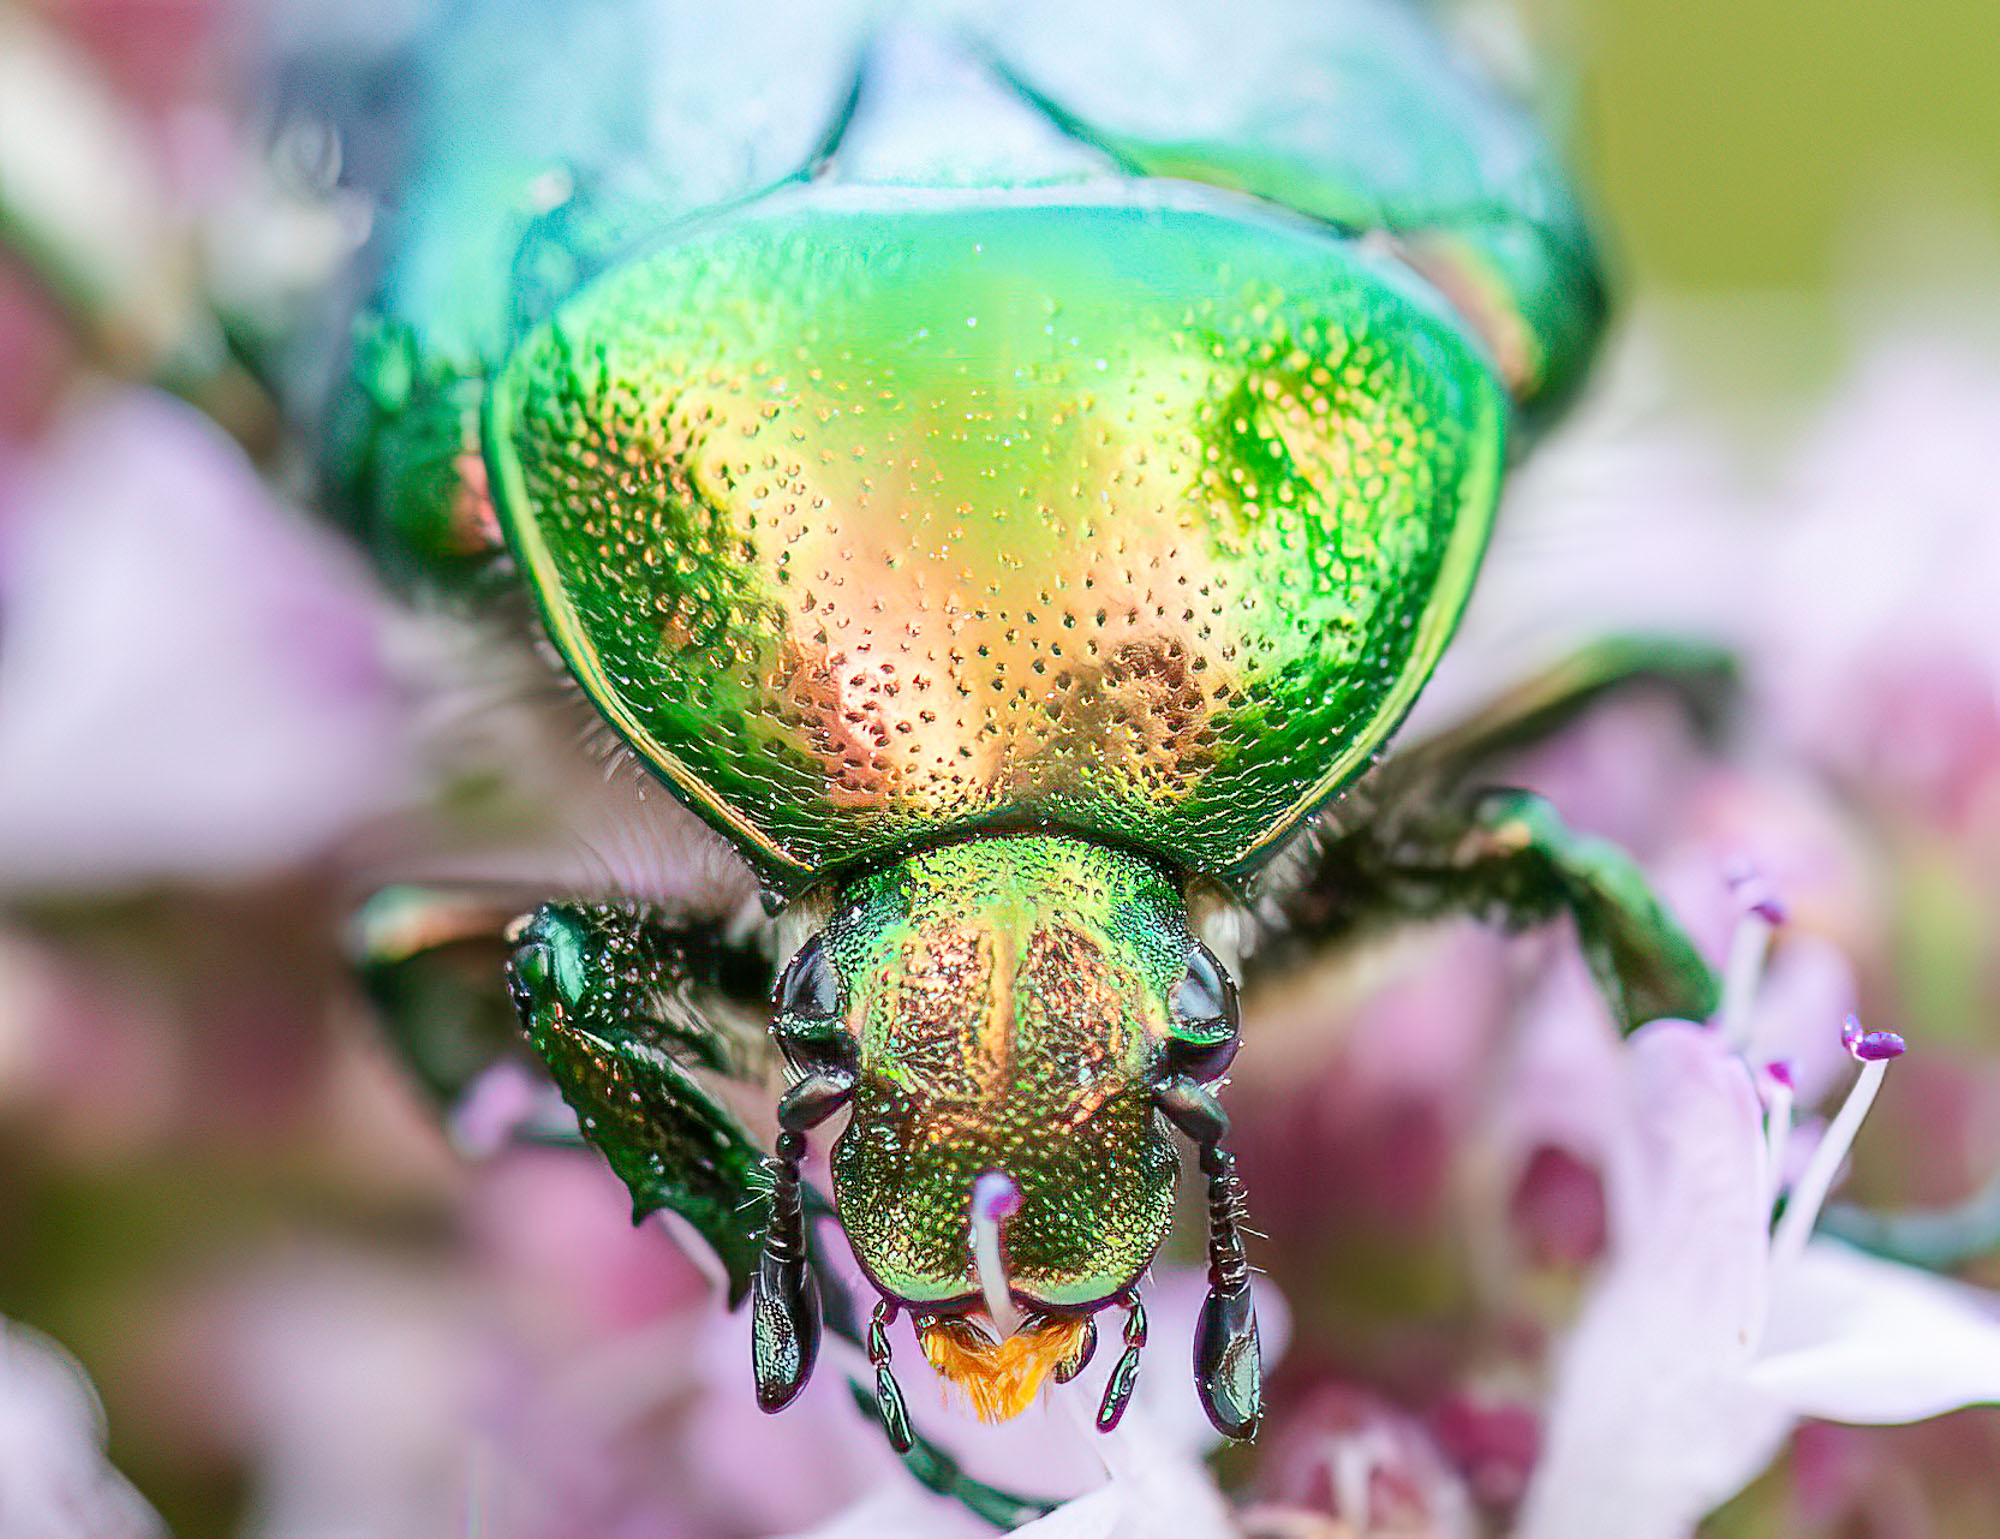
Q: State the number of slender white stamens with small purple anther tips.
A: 4